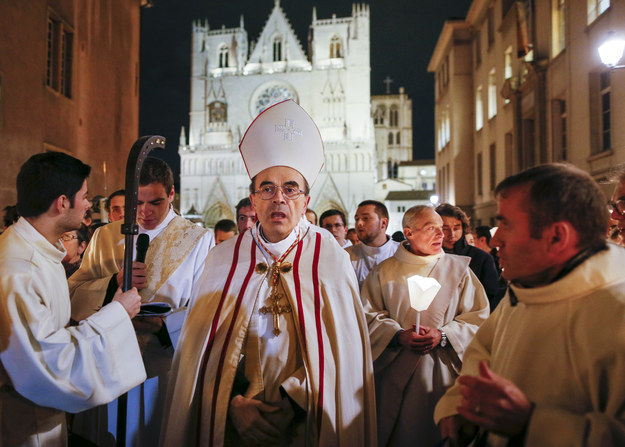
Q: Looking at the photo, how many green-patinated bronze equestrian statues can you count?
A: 0